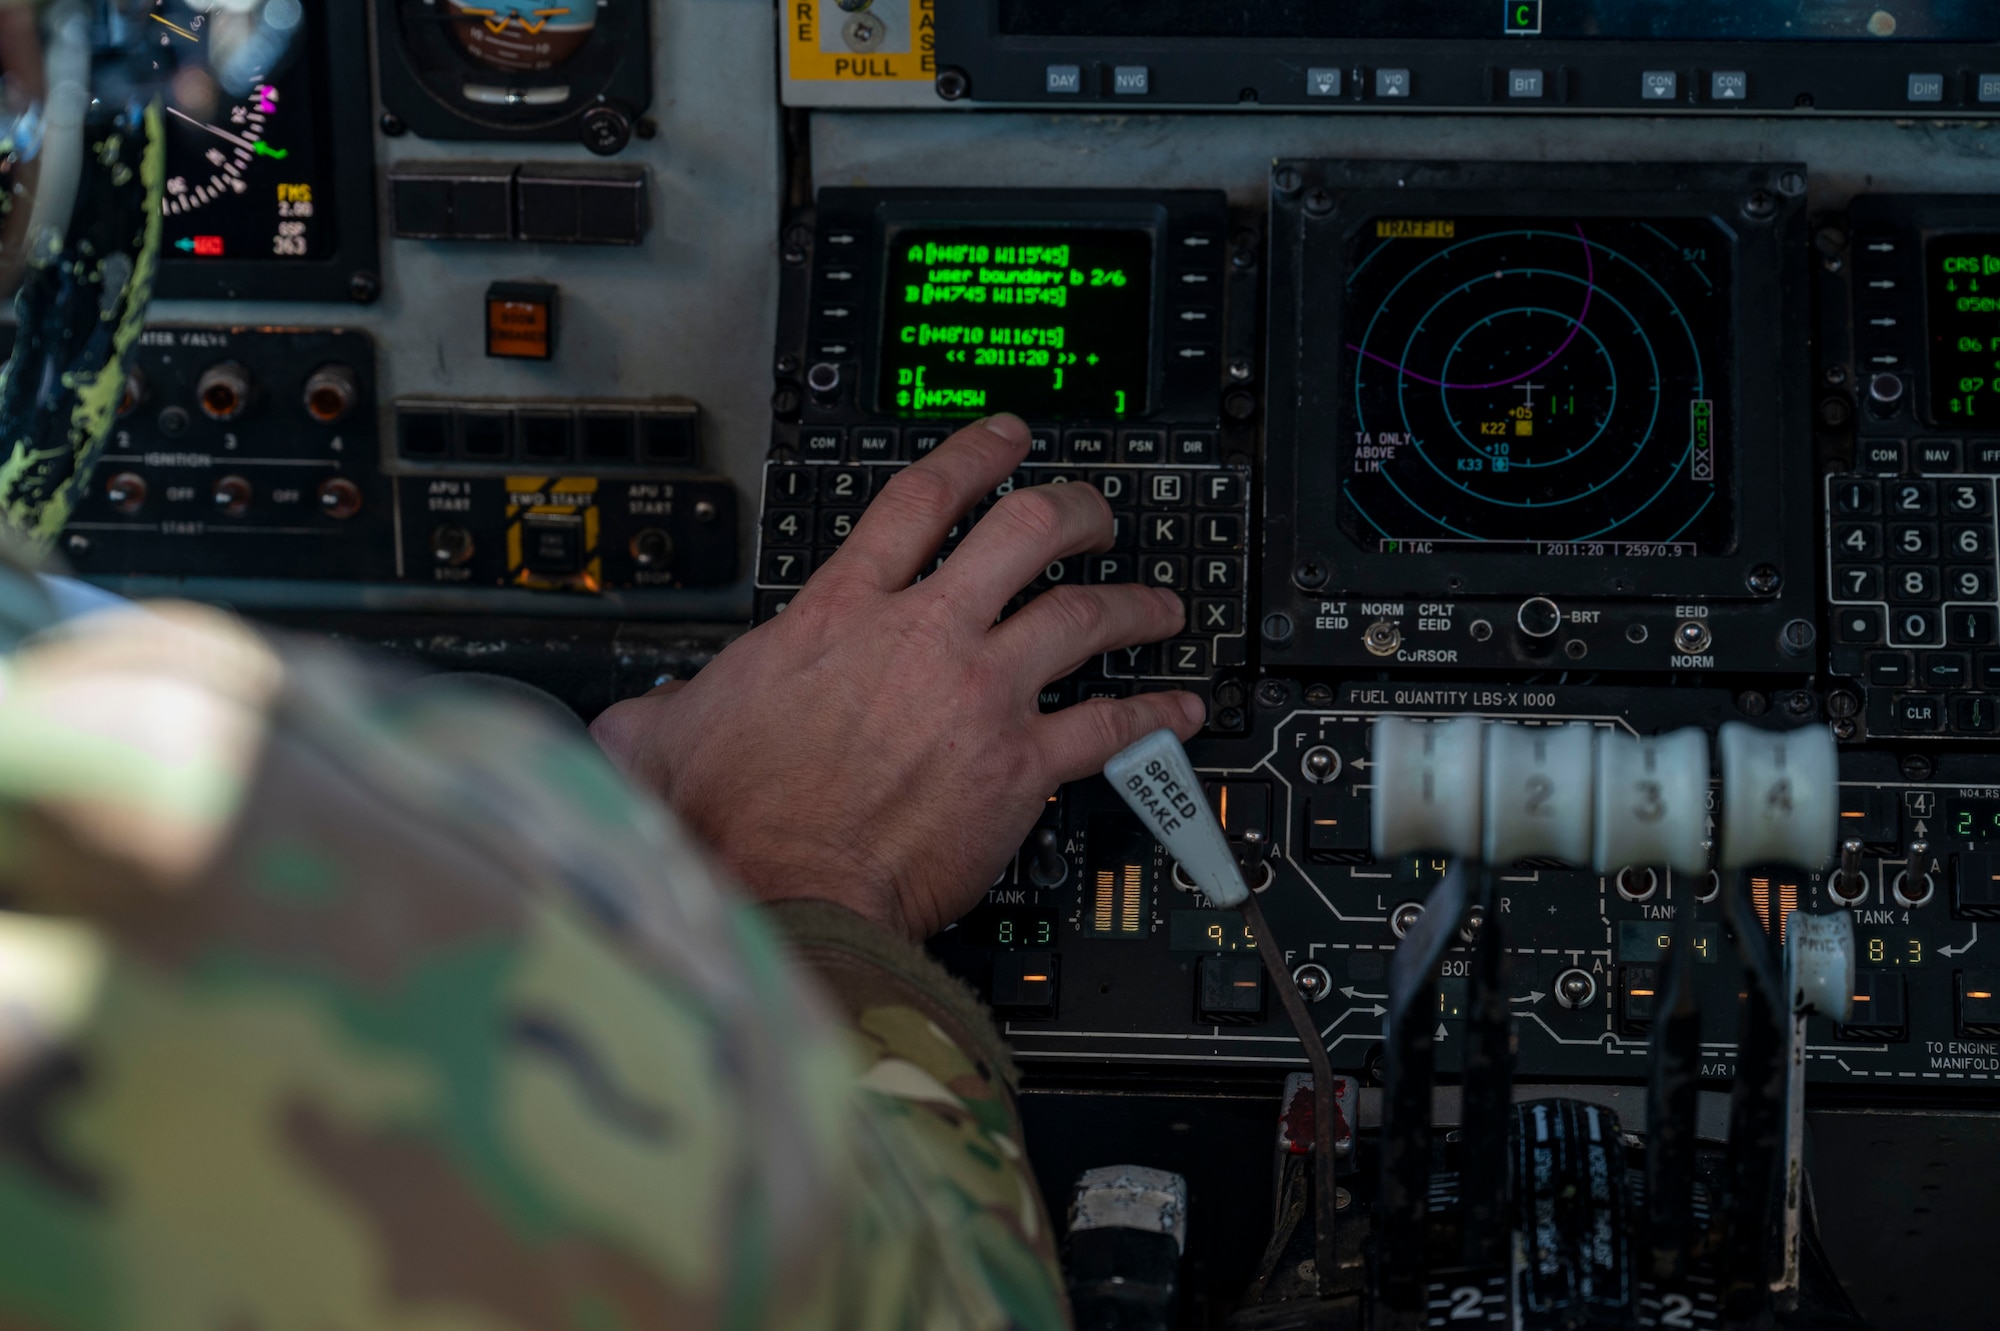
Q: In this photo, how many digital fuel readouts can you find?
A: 7